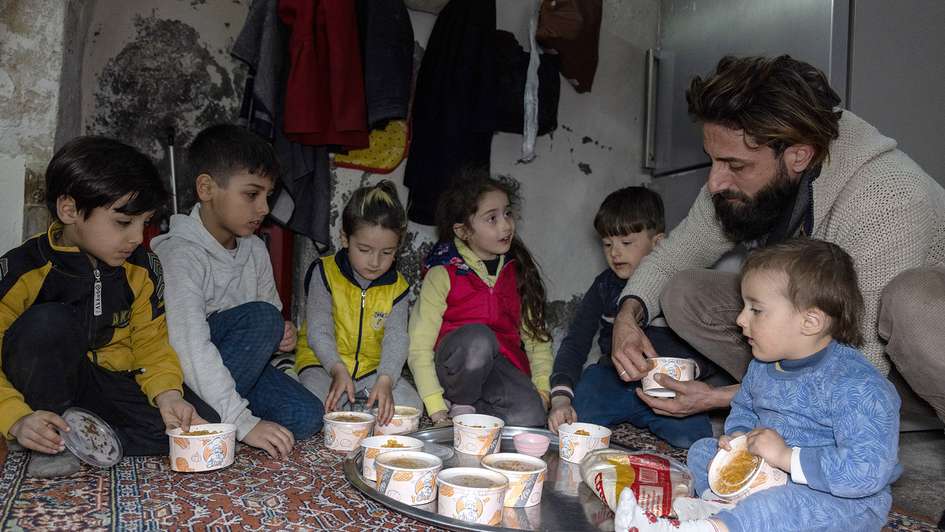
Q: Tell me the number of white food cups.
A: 11